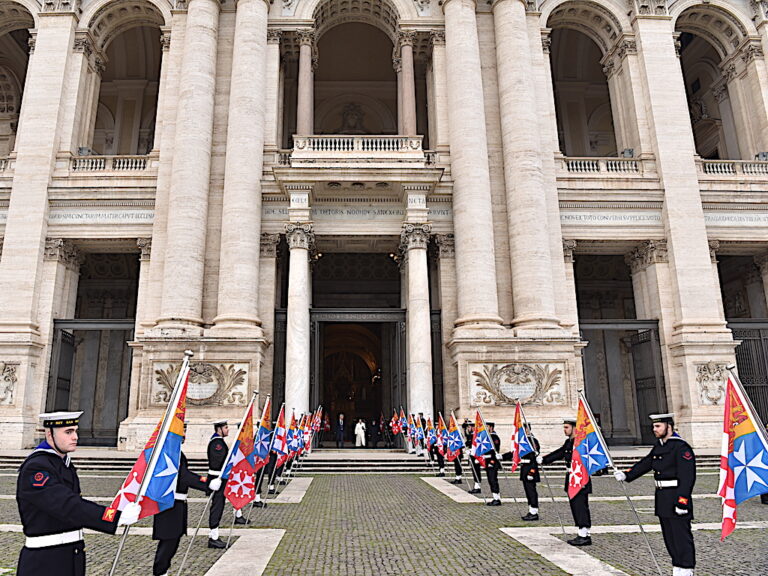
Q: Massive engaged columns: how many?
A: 4